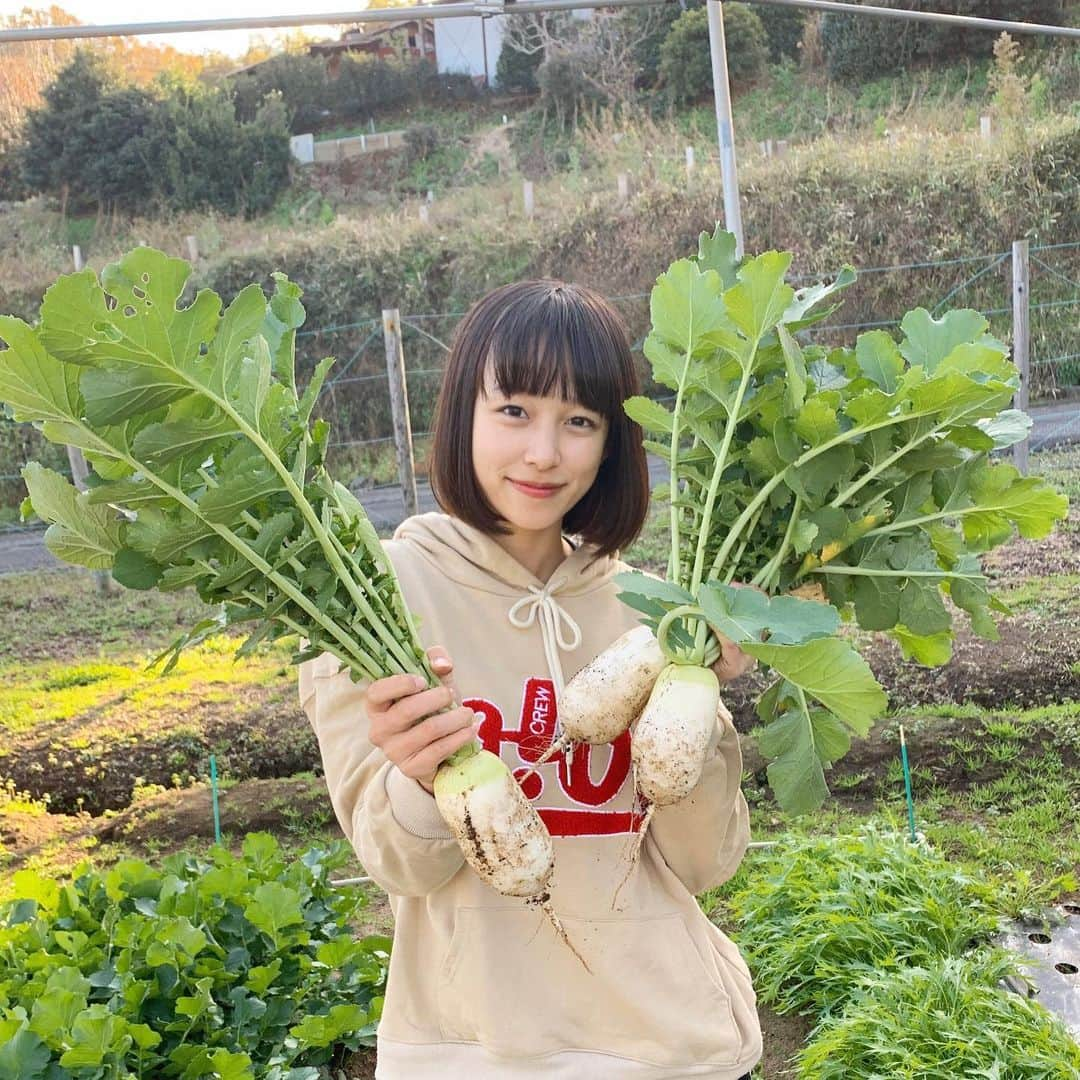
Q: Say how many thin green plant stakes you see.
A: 2